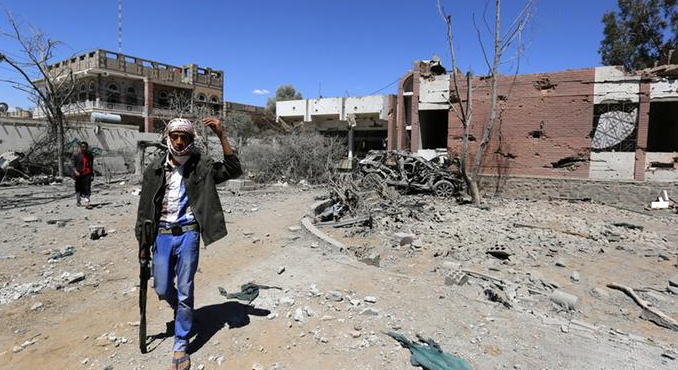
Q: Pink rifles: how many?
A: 0